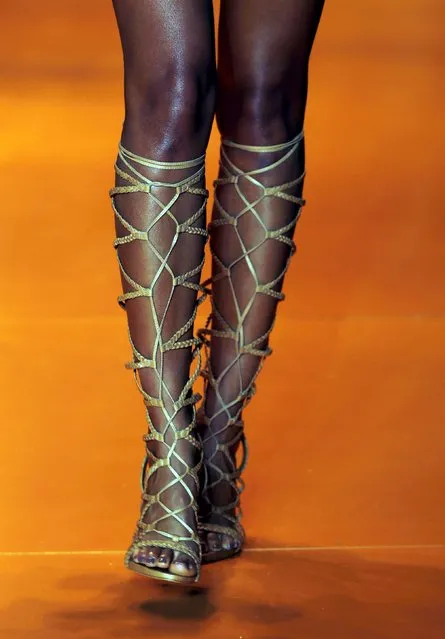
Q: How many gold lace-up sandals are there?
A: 2